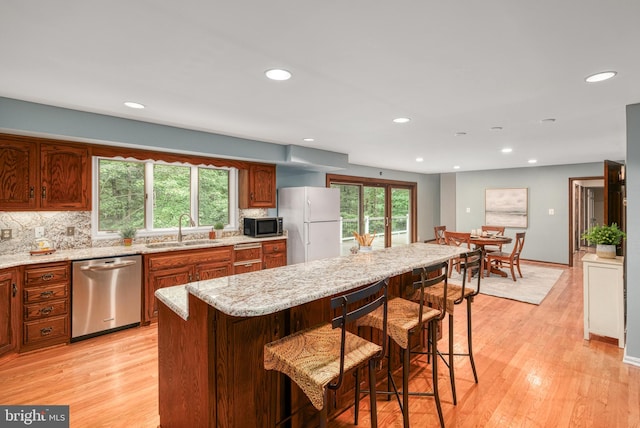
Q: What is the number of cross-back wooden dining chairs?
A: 4